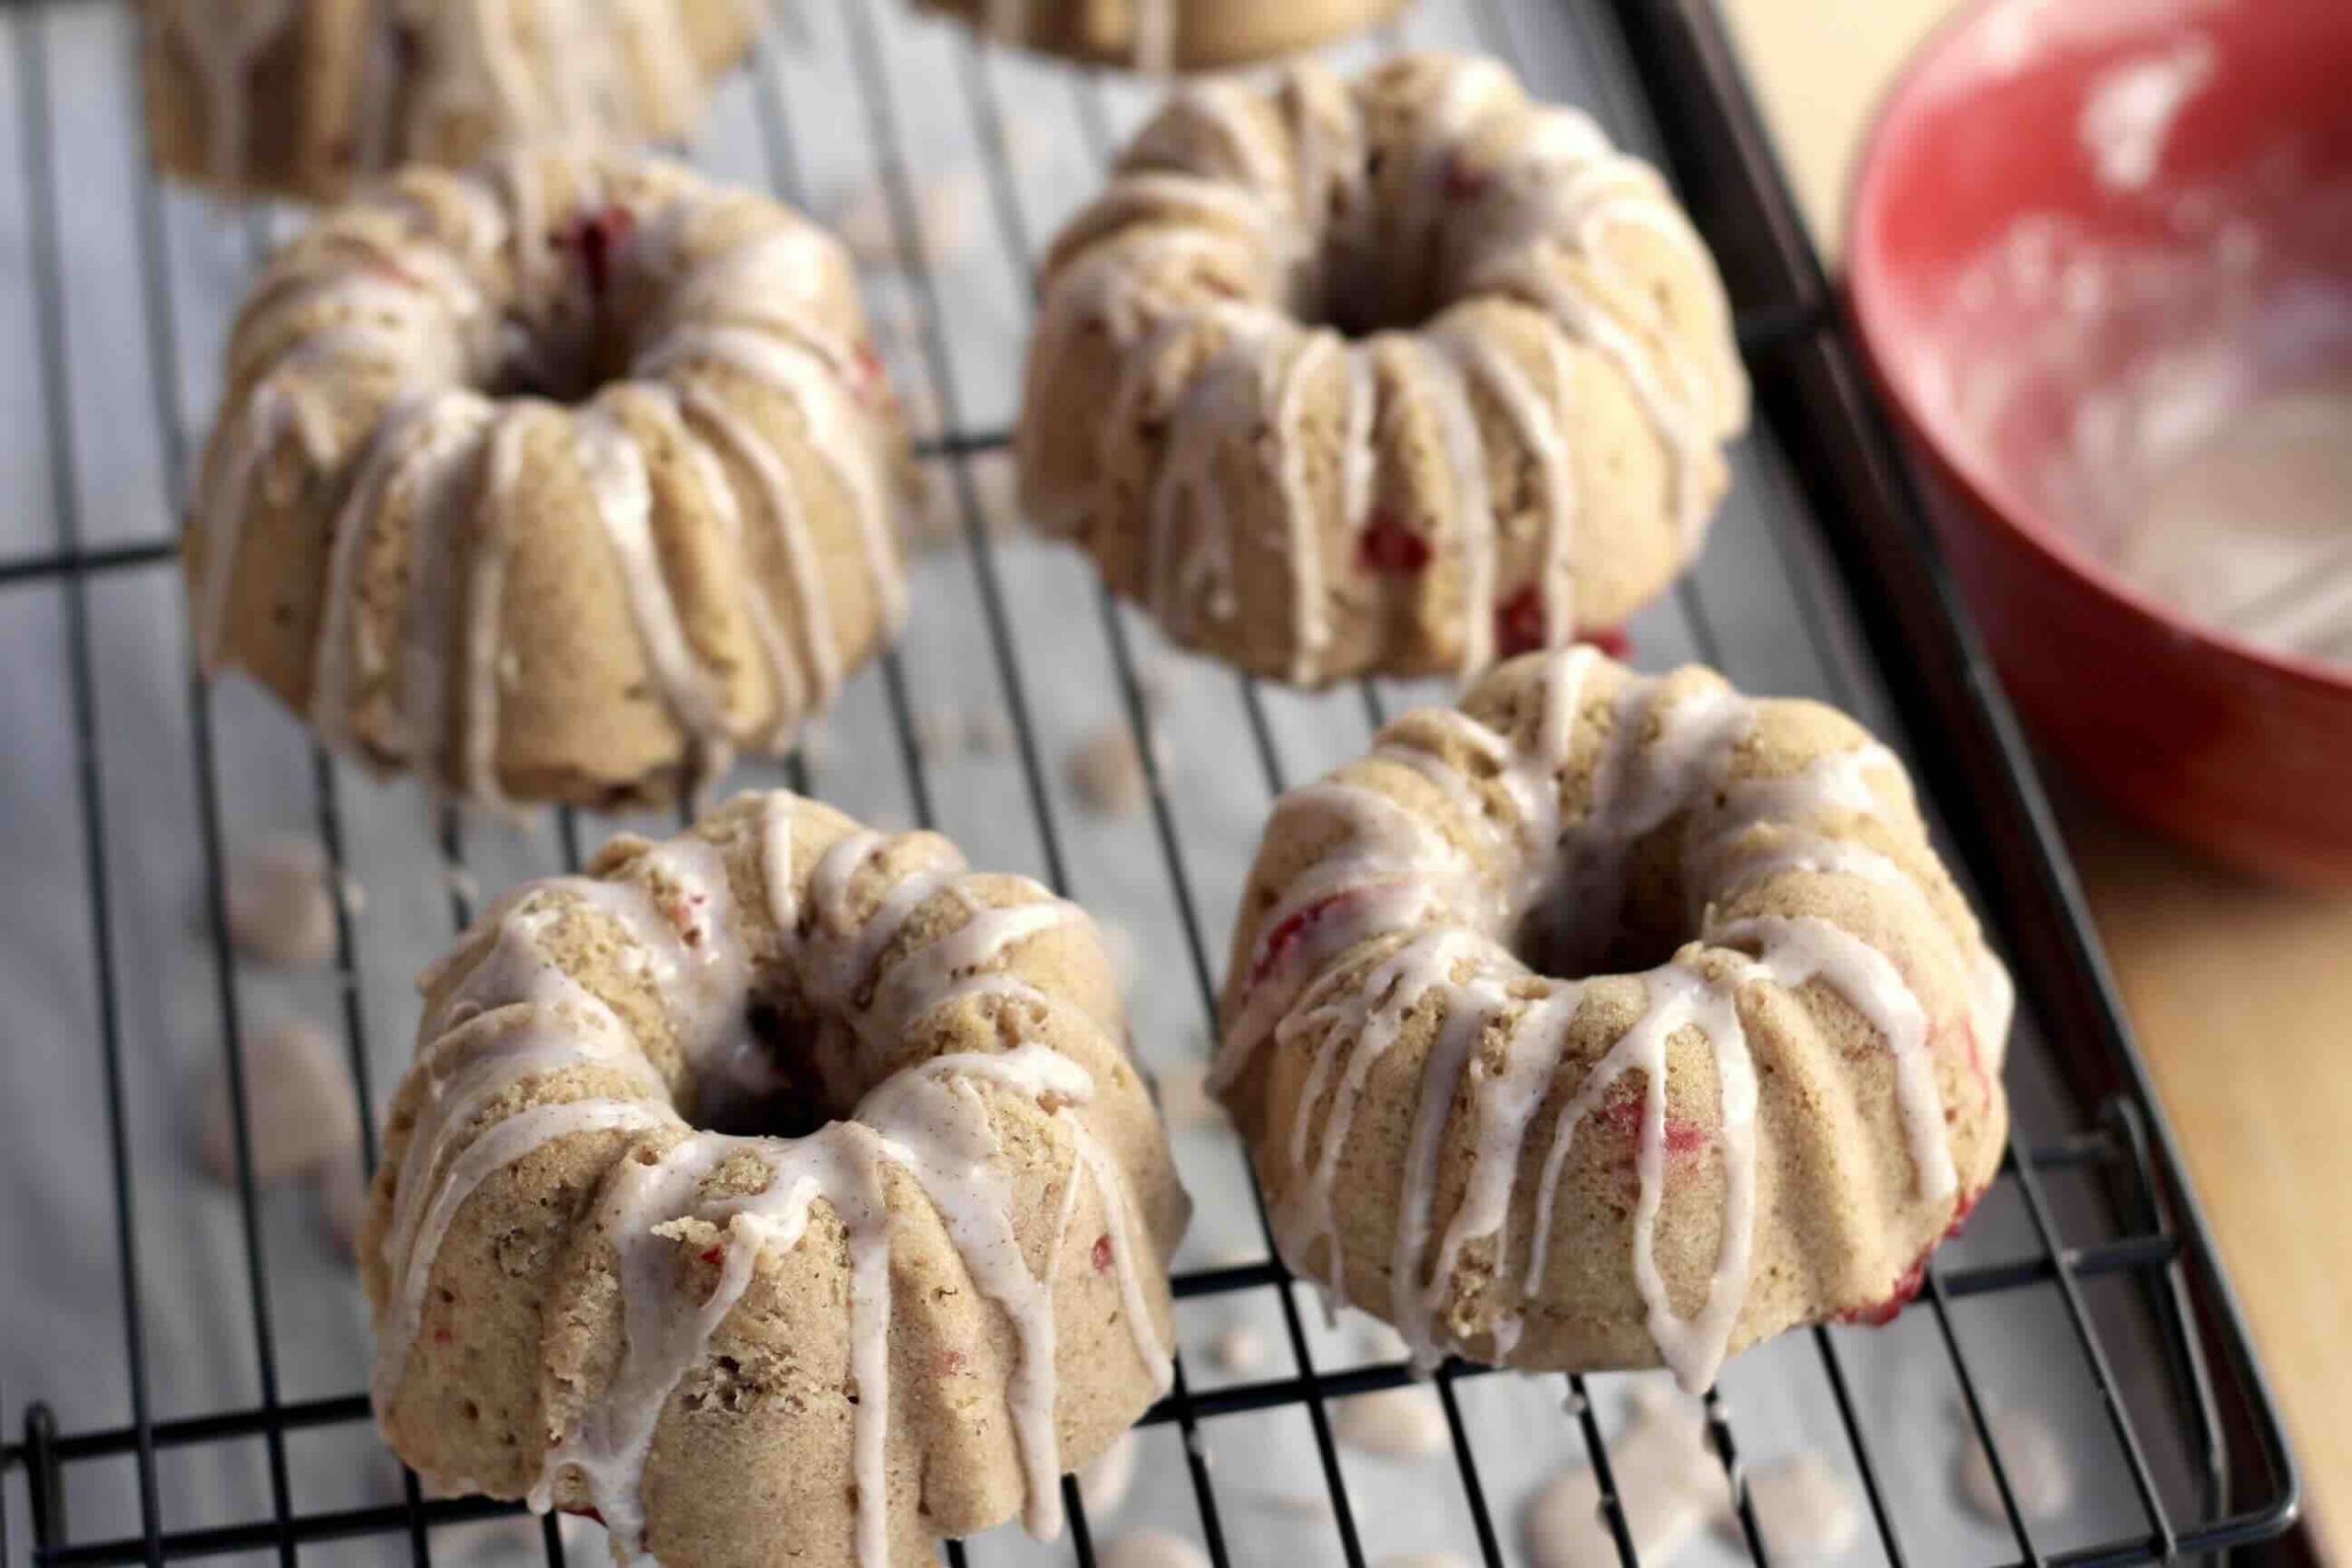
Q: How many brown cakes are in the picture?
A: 6